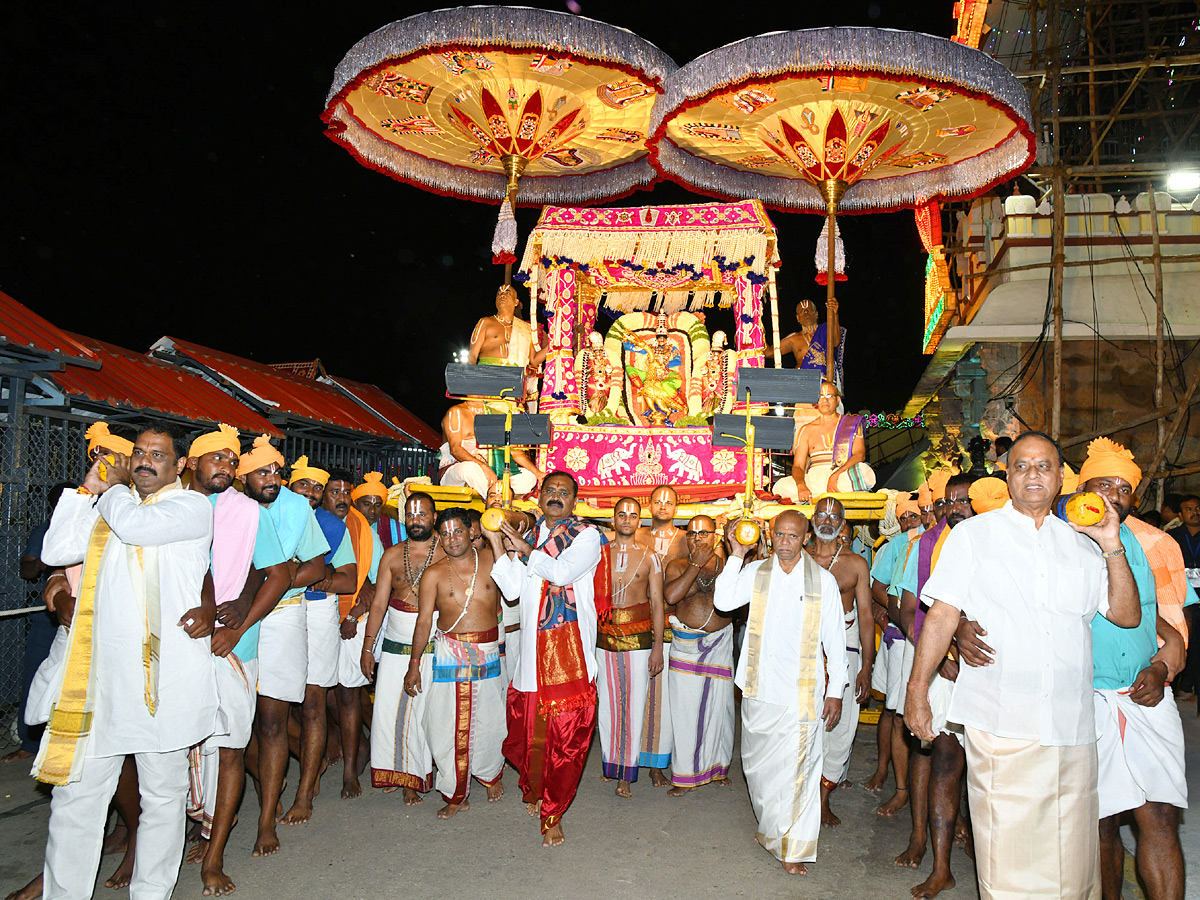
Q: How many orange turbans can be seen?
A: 11